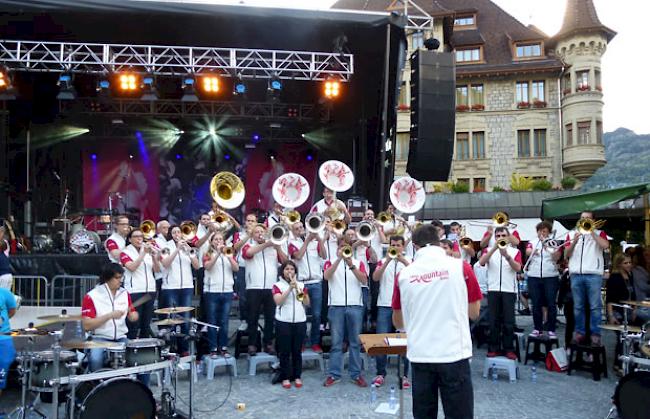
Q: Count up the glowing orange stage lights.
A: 4